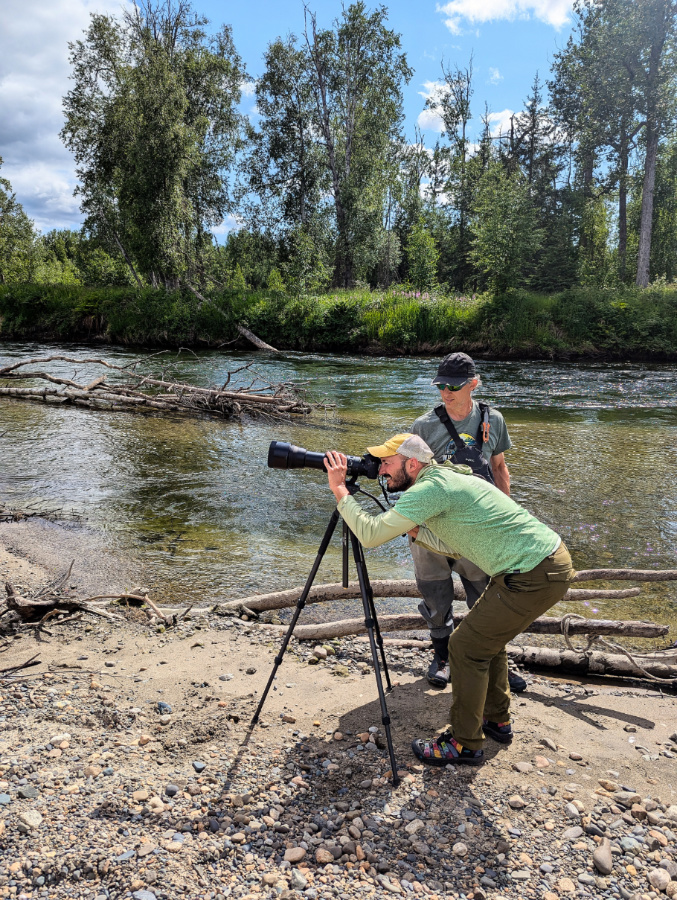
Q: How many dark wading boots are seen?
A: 2